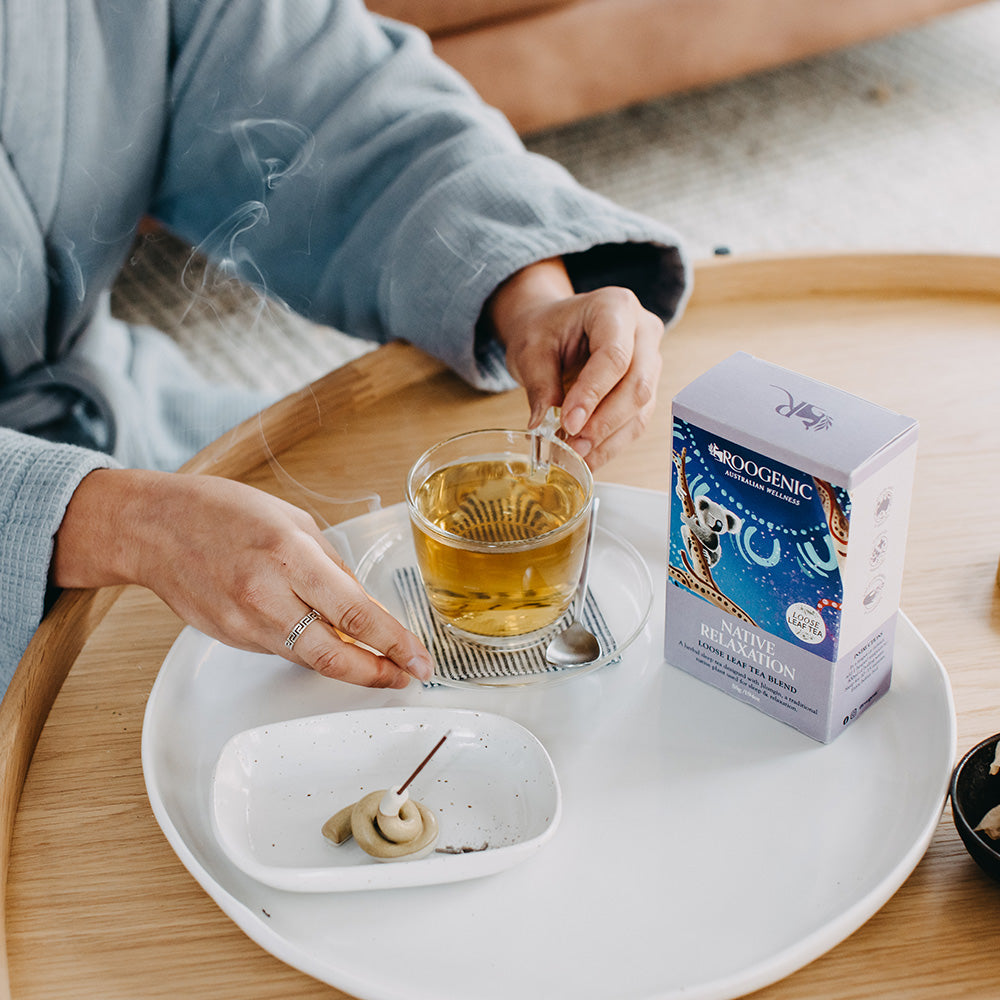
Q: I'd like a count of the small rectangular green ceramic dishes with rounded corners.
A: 0